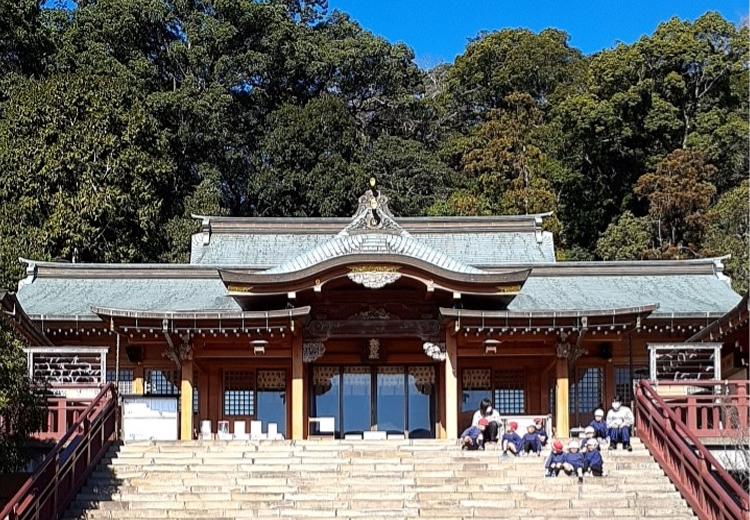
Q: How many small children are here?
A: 9